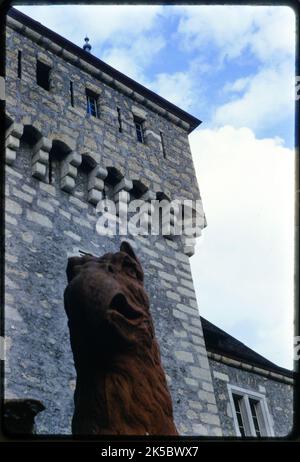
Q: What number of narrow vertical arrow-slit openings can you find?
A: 4